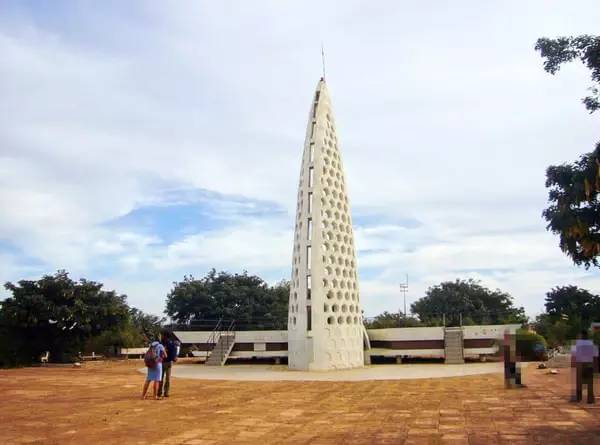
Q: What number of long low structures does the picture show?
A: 2